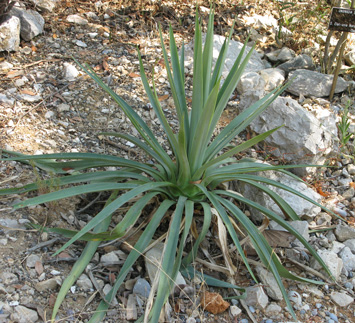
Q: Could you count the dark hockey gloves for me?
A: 0